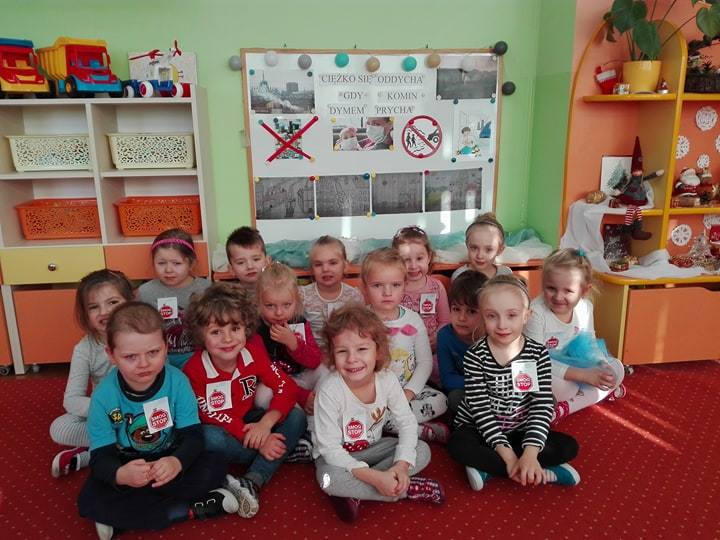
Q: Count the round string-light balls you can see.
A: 10